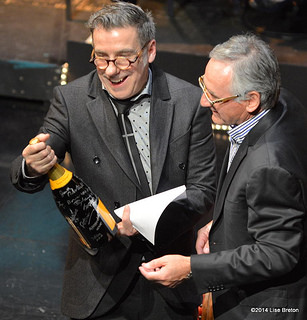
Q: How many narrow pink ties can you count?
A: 0